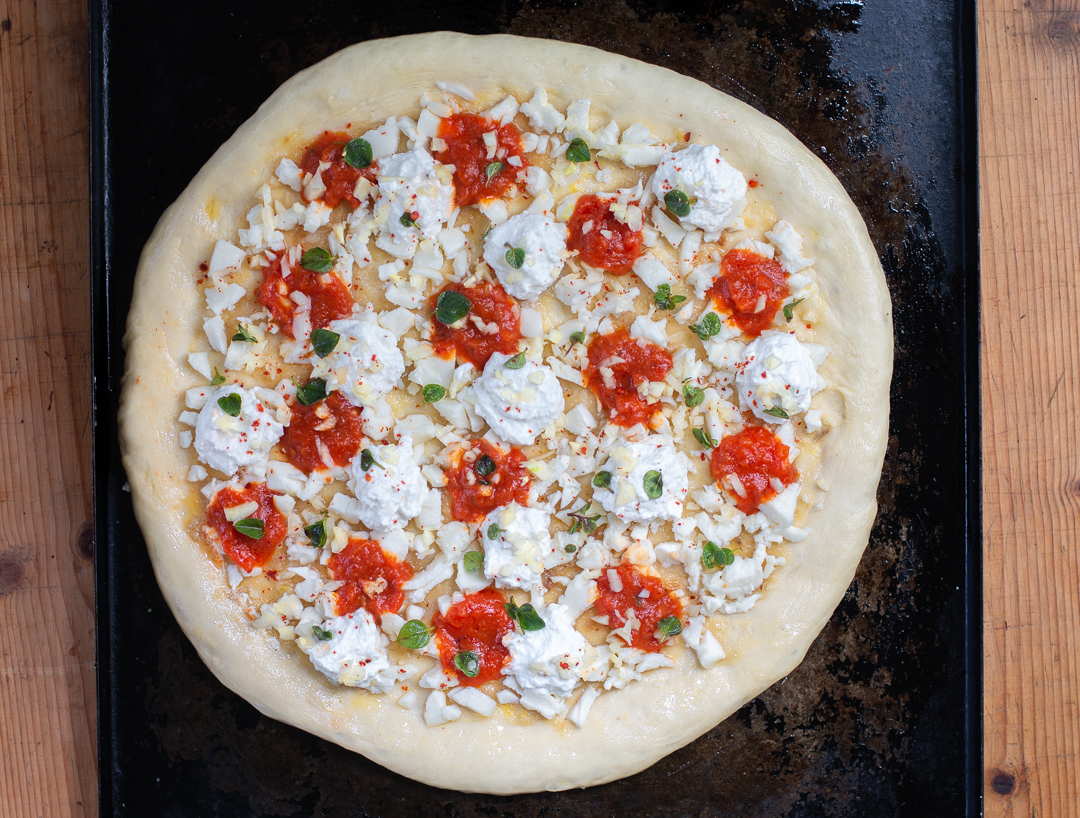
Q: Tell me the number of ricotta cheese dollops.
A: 12